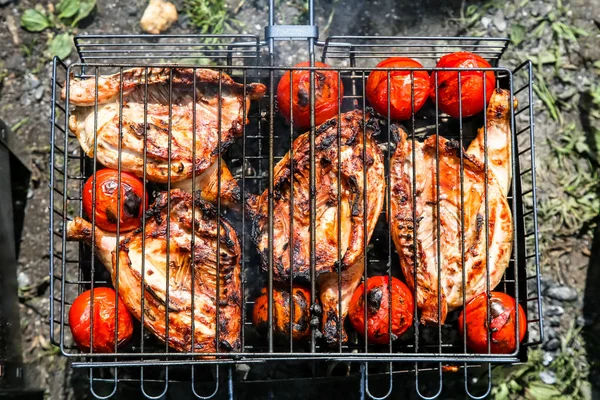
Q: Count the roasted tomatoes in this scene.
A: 8